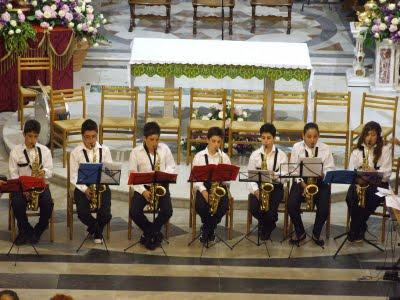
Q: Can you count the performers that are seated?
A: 7